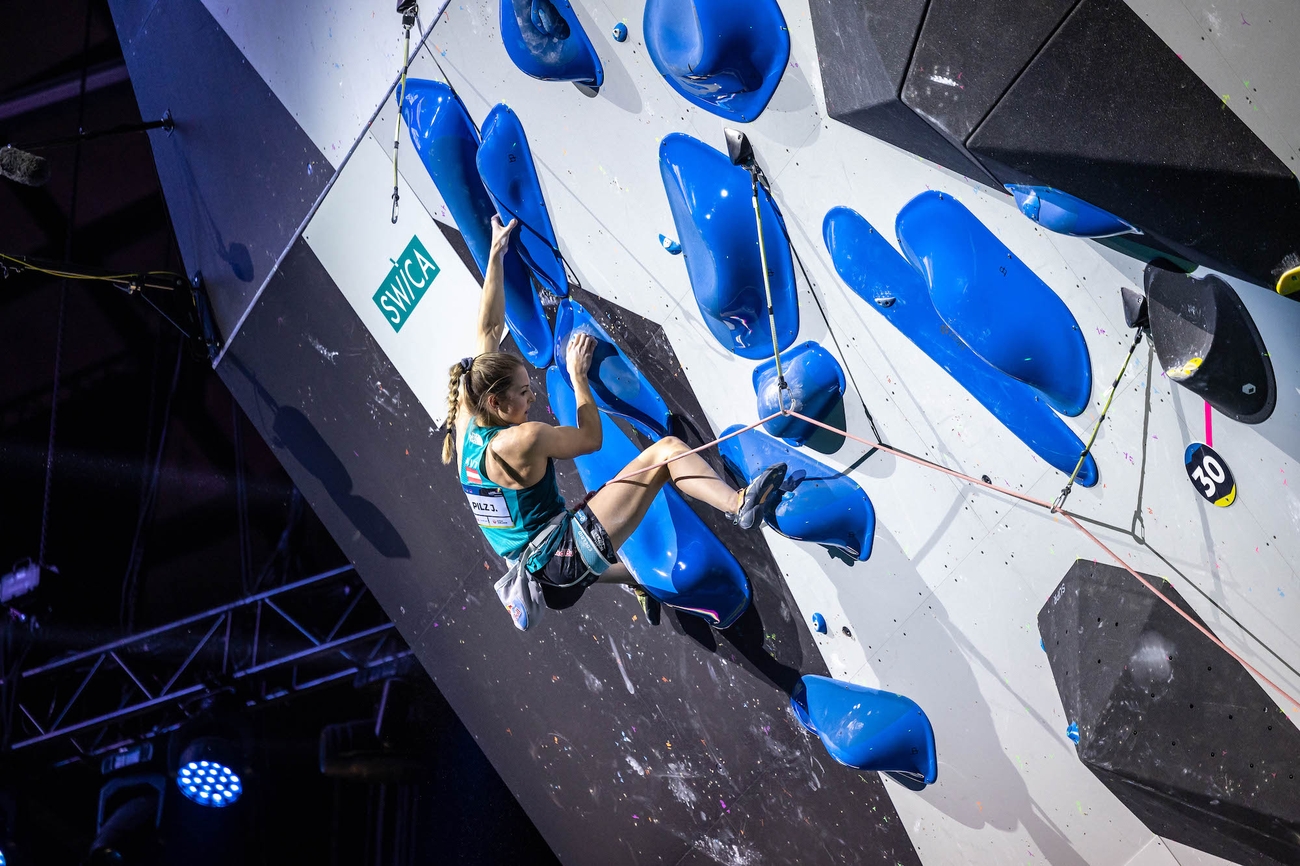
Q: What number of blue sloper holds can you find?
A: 13